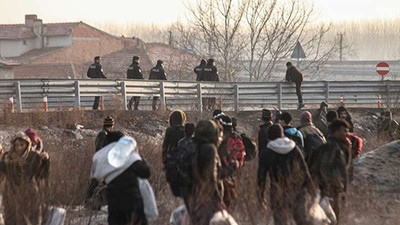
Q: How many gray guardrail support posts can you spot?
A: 9